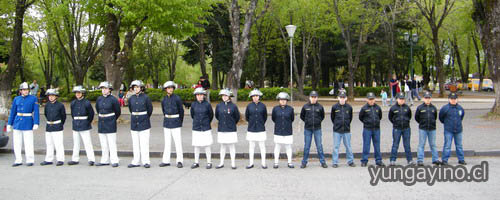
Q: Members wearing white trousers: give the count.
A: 6